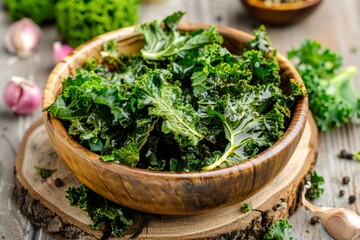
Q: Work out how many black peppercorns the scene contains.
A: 7